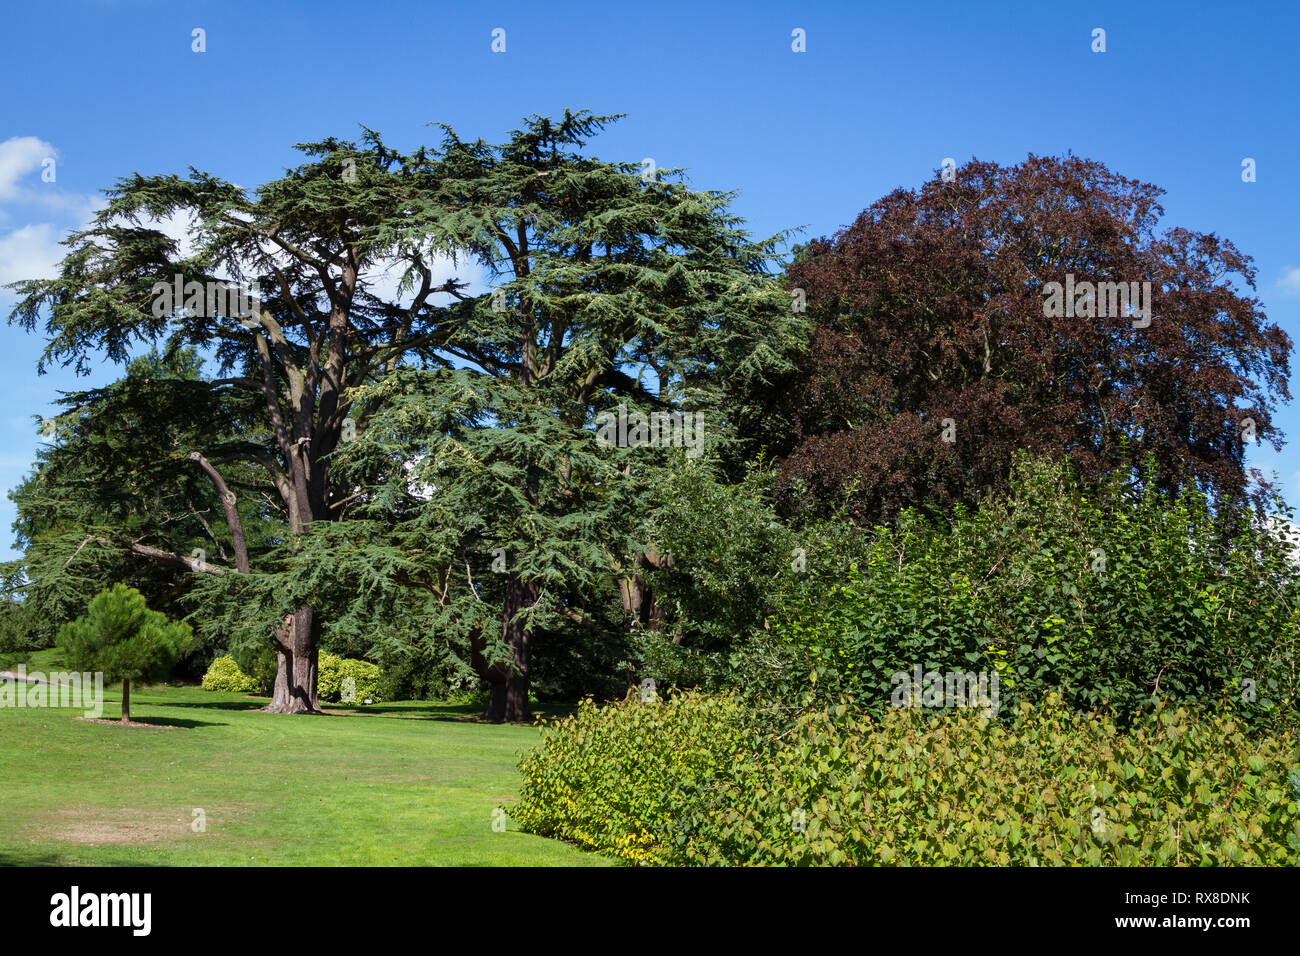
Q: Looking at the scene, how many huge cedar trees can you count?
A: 2